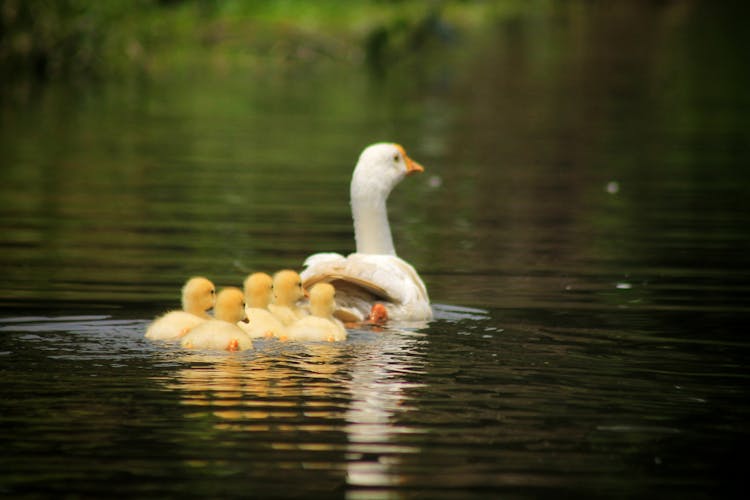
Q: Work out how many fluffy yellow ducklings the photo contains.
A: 5